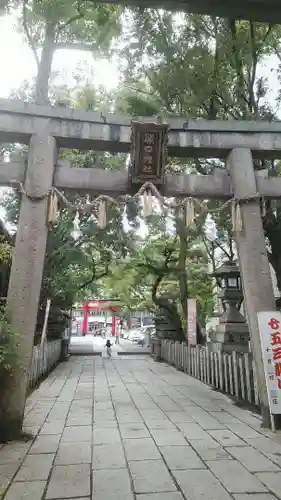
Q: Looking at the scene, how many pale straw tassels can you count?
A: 5